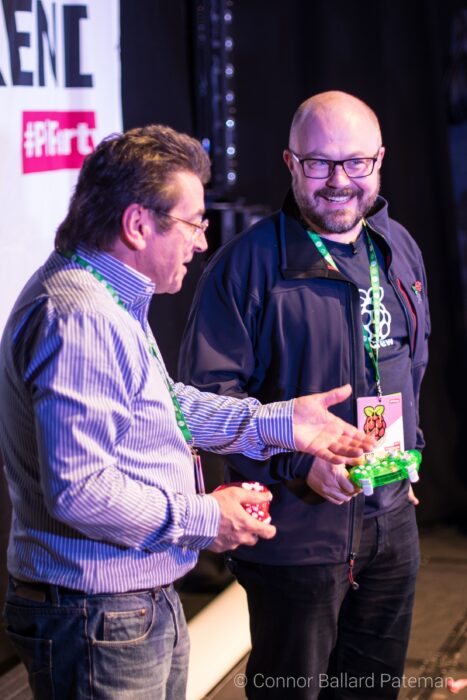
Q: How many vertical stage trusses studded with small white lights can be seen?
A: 1